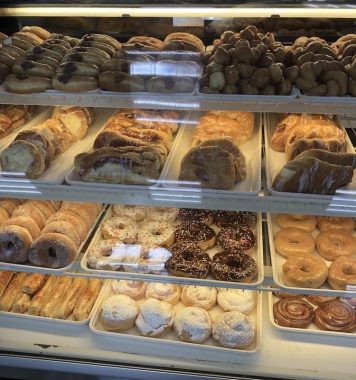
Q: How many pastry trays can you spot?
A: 15